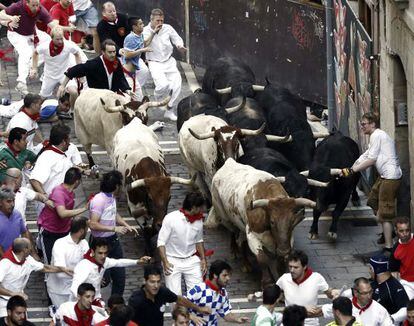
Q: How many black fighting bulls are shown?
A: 6